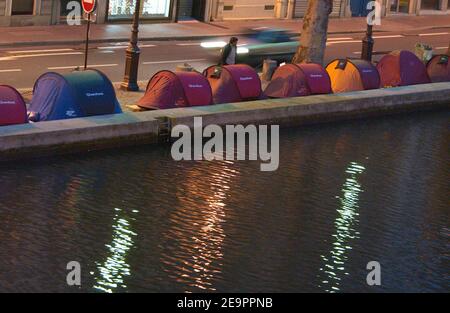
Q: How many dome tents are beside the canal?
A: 8